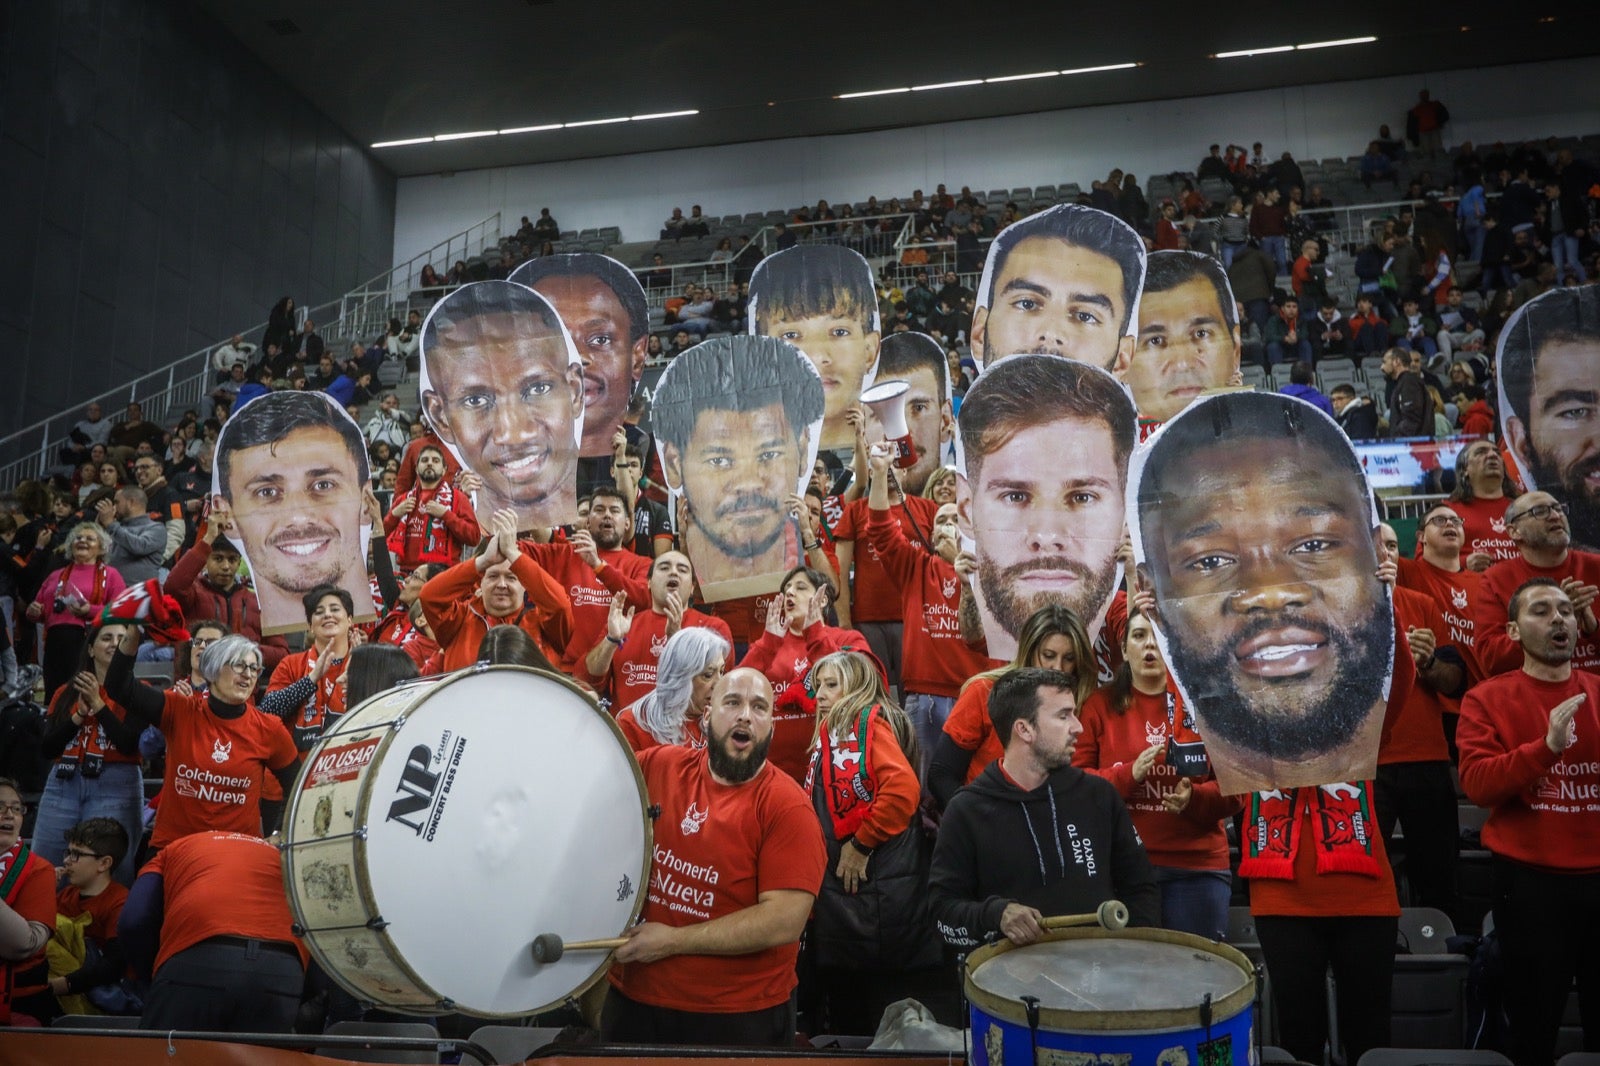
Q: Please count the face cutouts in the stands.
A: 11